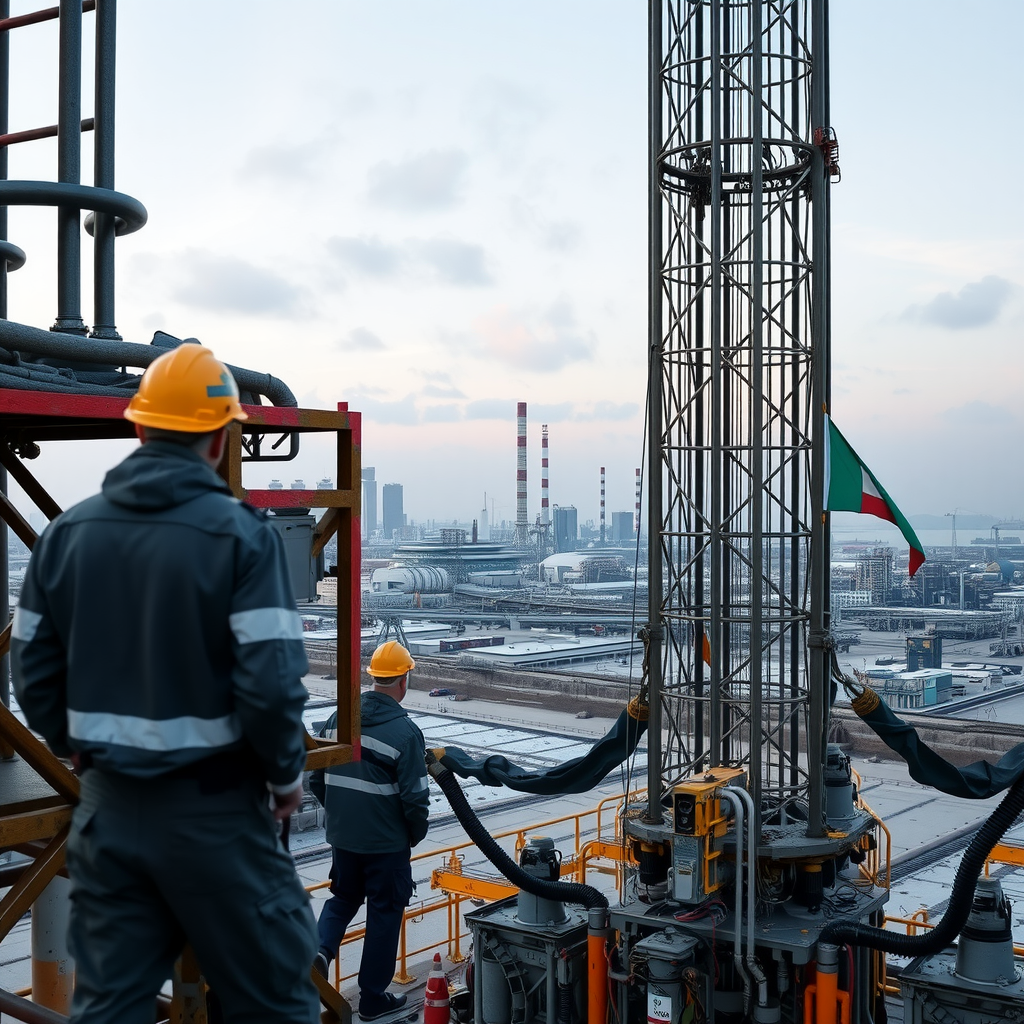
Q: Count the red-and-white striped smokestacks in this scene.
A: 4